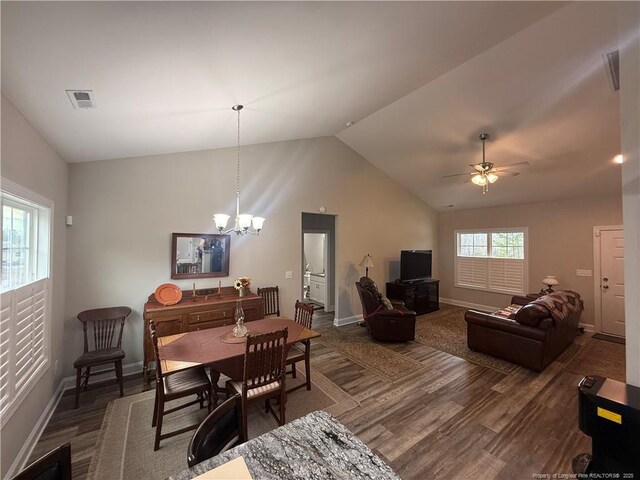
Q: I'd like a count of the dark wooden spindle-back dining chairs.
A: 5